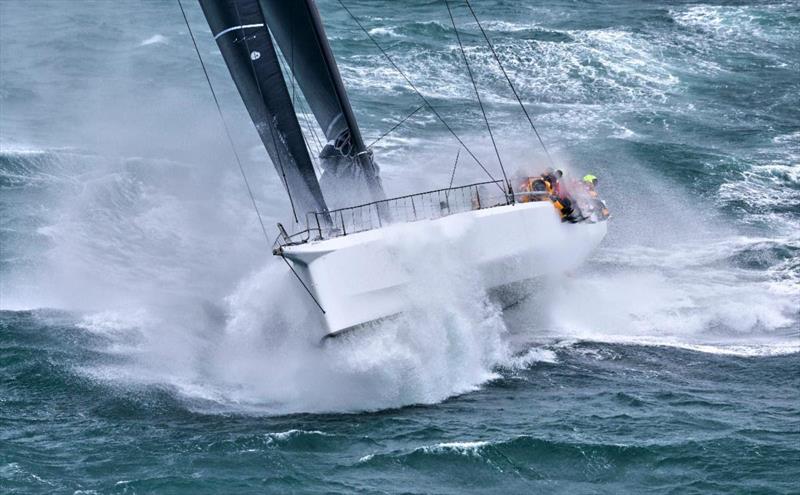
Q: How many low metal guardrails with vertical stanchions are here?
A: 1